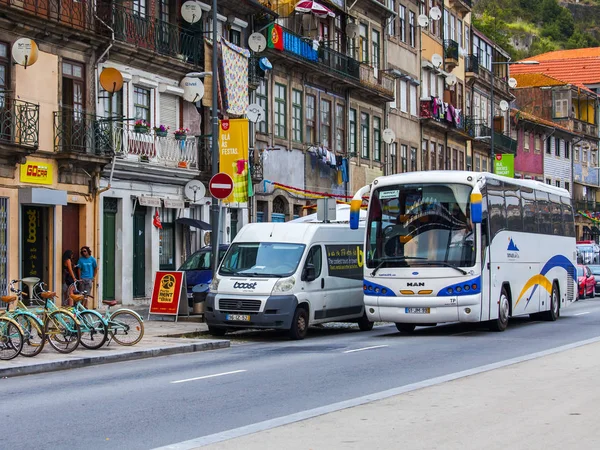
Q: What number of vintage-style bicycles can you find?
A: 5